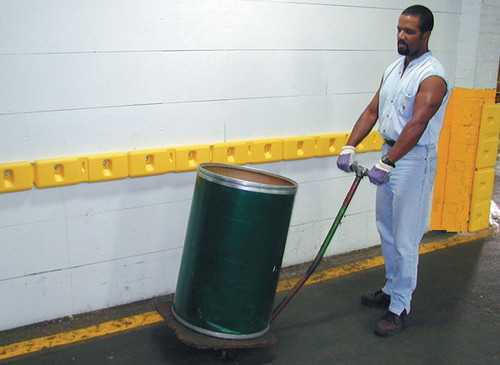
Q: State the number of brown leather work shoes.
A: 2